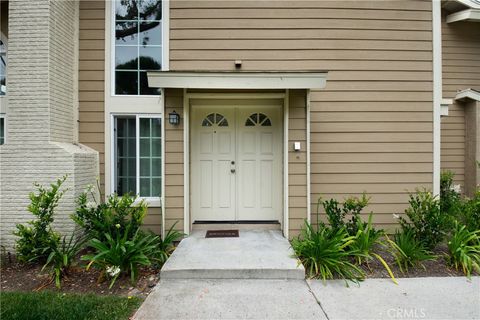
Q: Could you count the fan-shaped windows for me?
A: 2